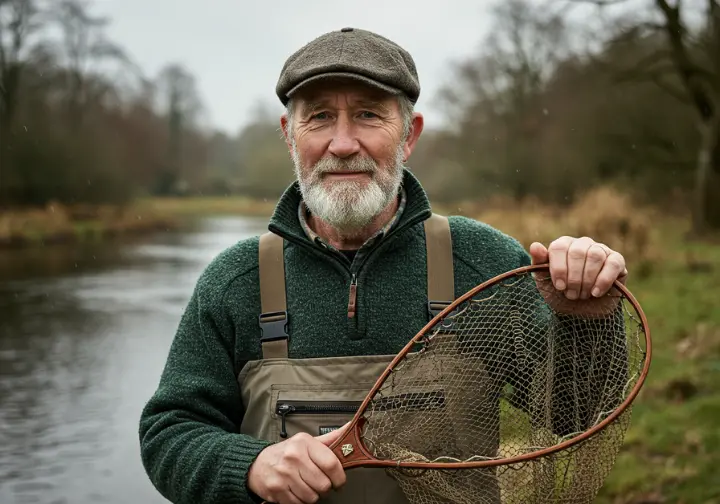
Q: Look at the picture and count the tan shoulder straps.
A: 2